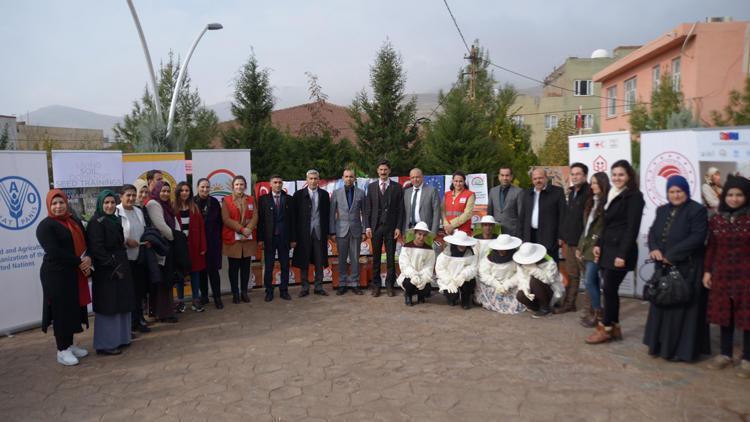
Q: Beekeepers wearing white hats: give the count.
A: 5